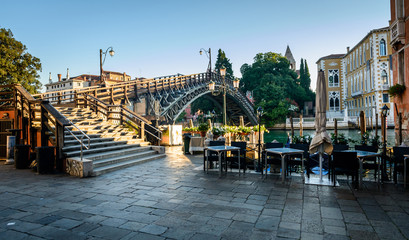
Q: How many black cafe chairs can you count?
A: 8